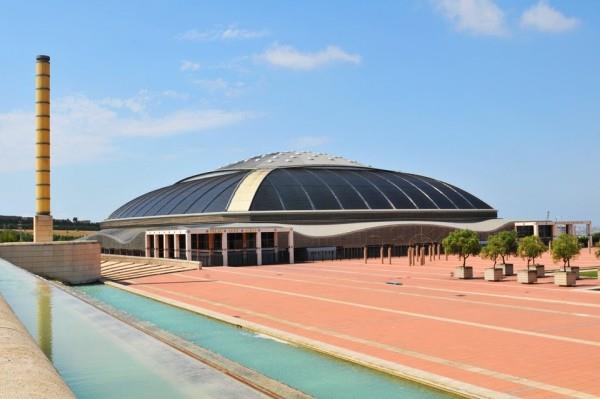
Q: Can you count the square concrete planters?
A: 7